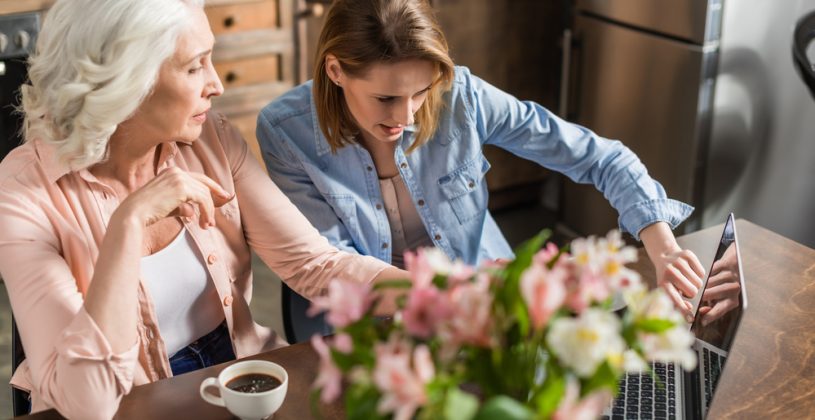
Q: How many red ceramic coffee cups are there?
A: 0